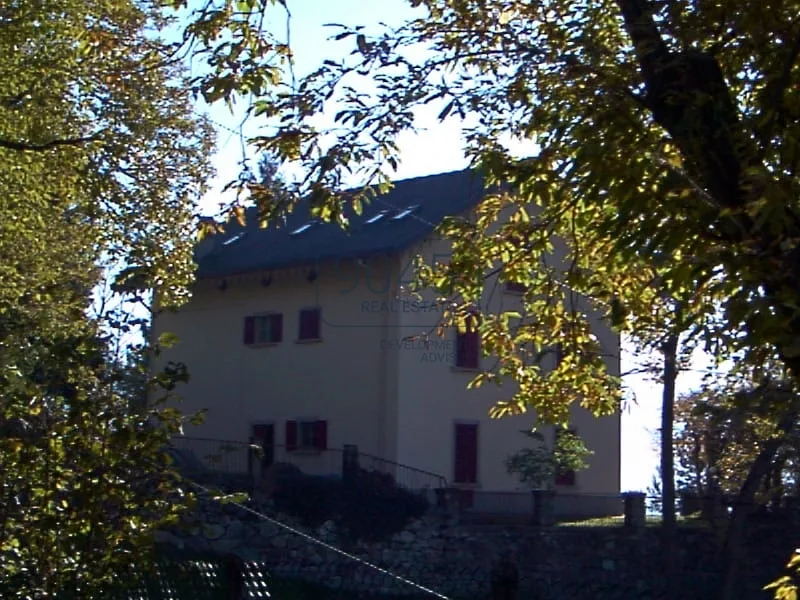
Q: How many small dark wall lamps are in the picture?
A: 3